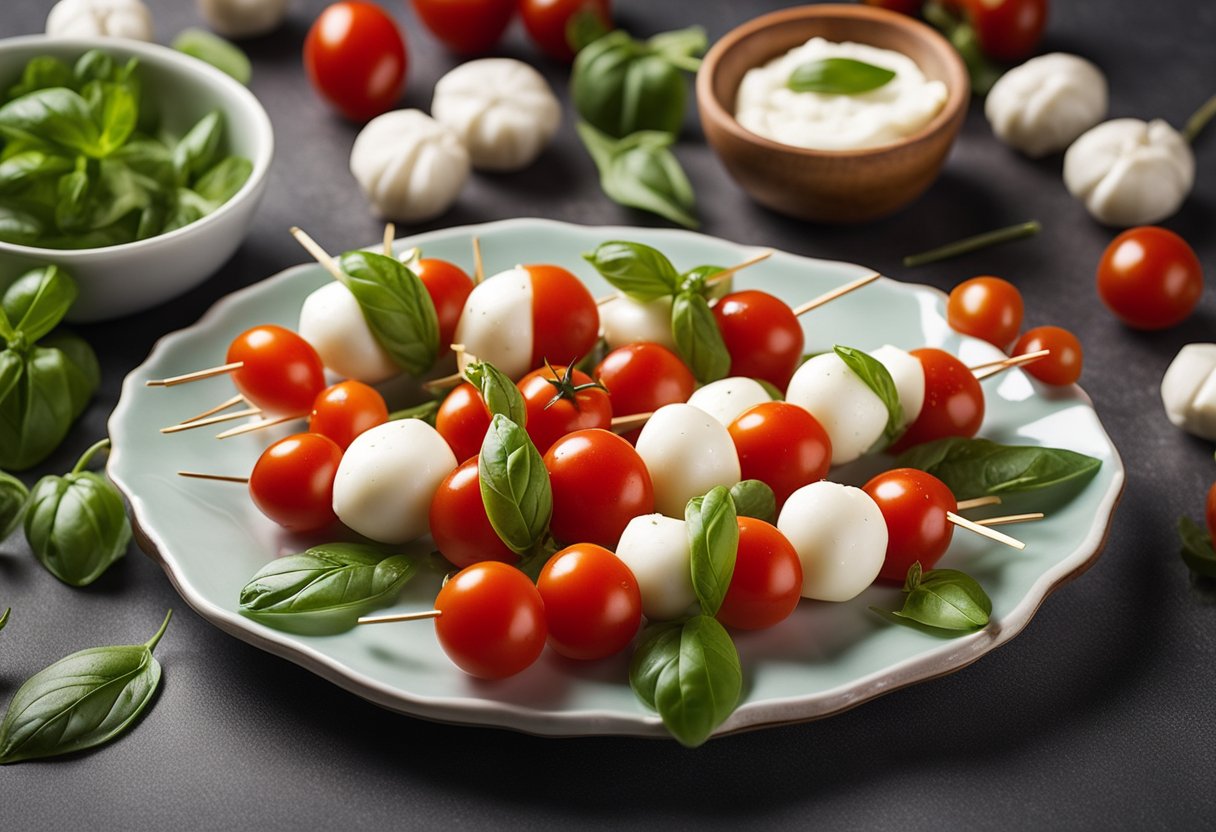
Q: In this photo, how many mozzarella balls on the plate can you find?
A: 10